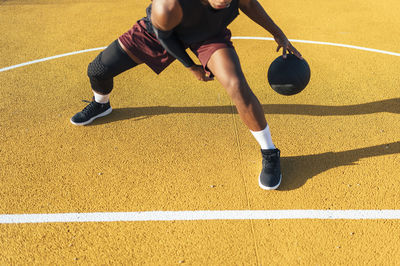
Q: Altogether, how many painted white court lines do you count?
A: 2